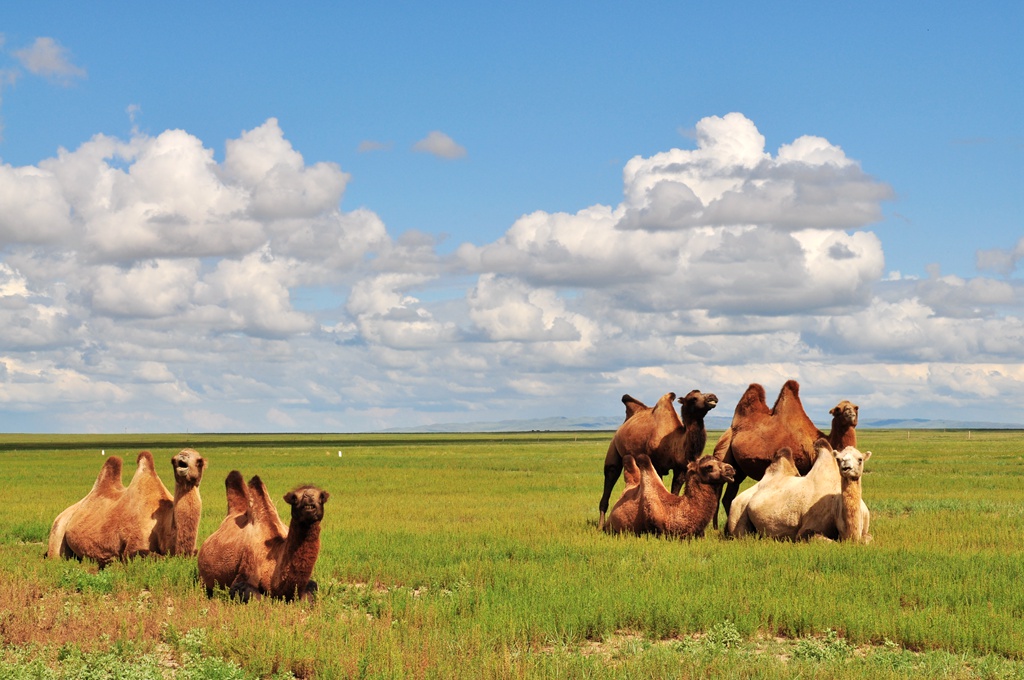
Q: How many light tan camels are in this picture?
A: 1